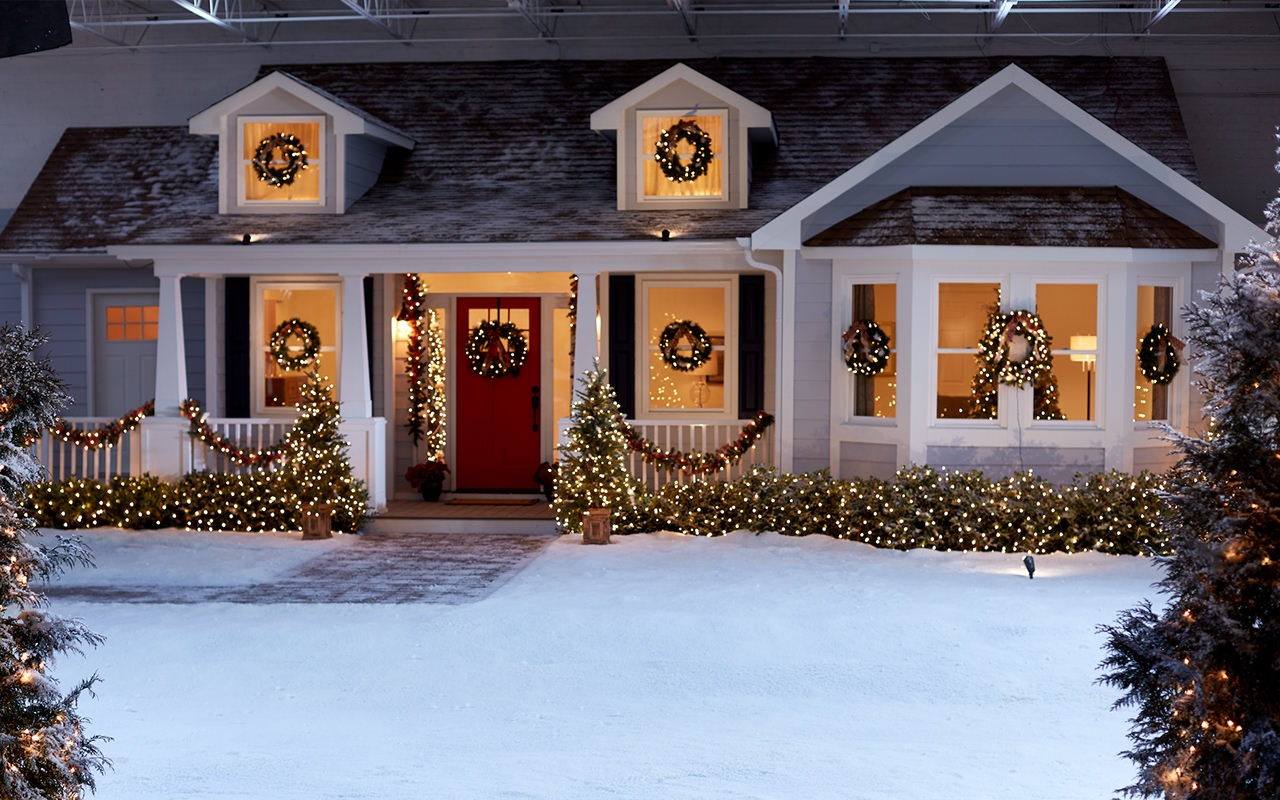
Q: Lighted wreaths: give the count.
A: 8